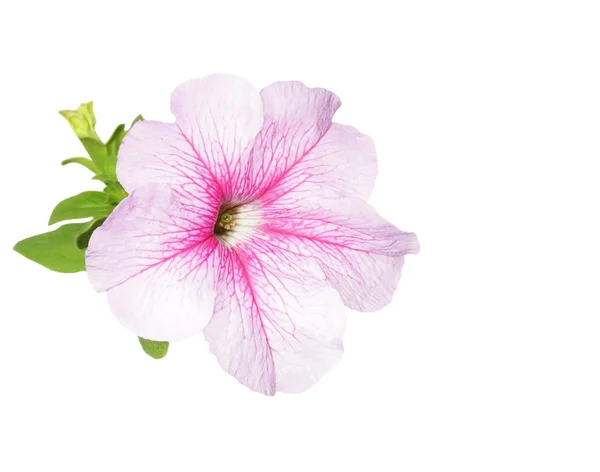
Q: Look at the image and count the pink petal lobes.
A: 5